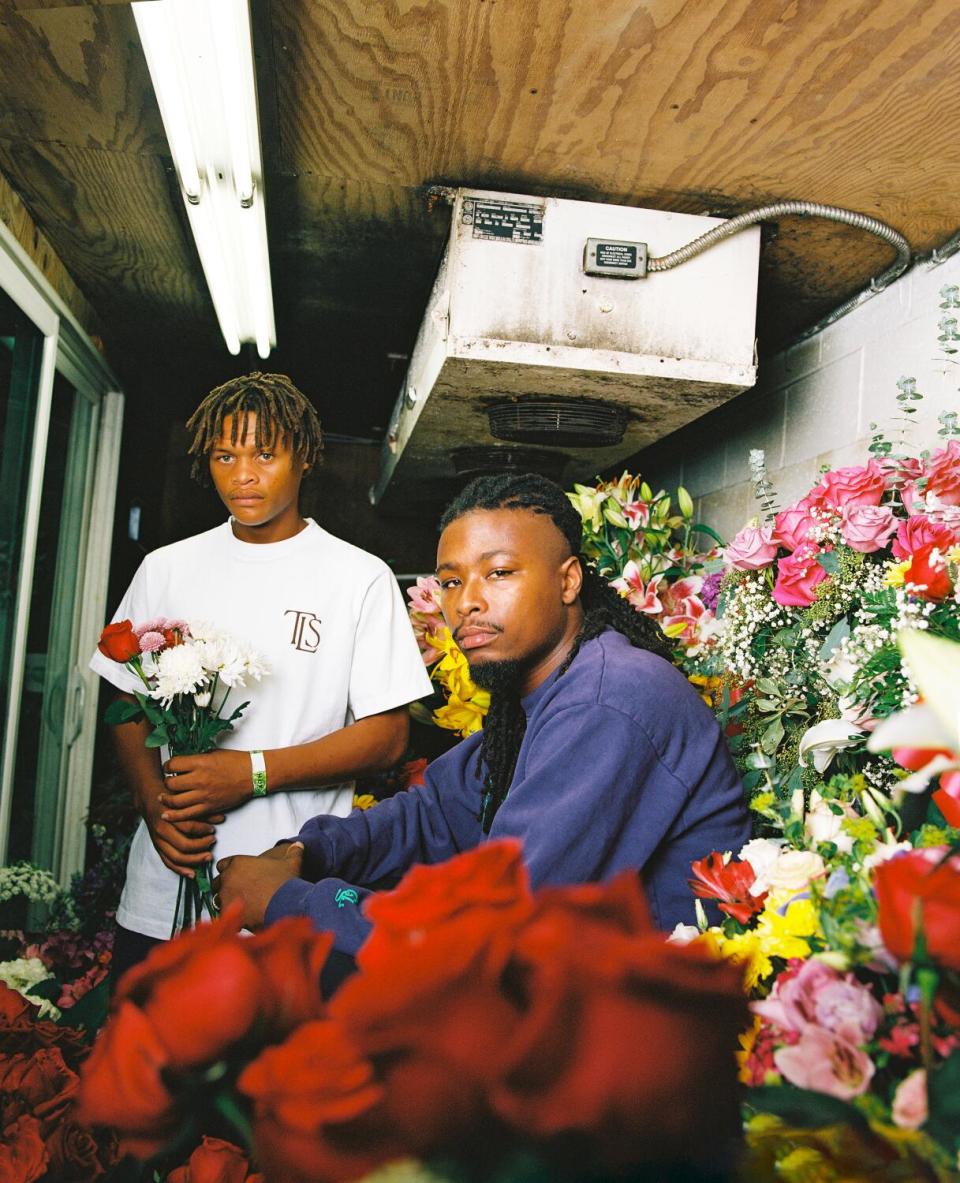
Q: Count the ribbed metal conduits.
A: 1